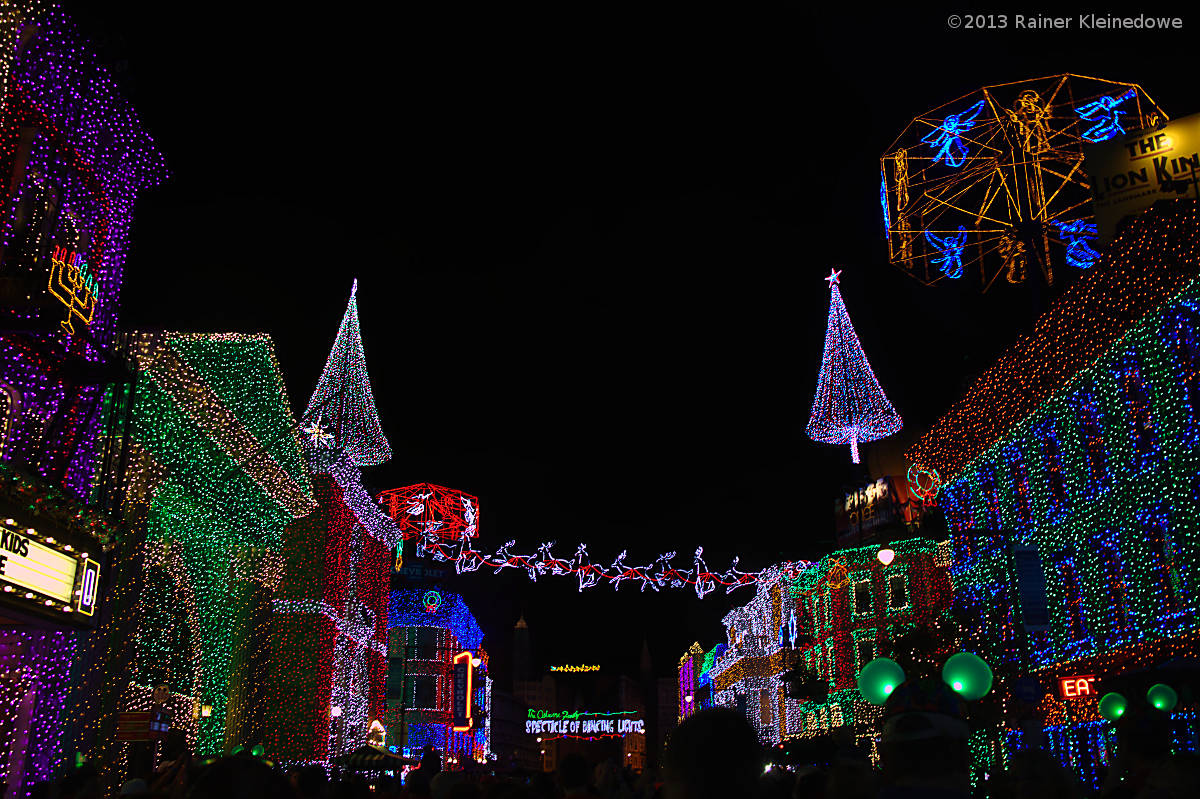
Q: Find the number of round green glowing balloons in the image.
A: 4